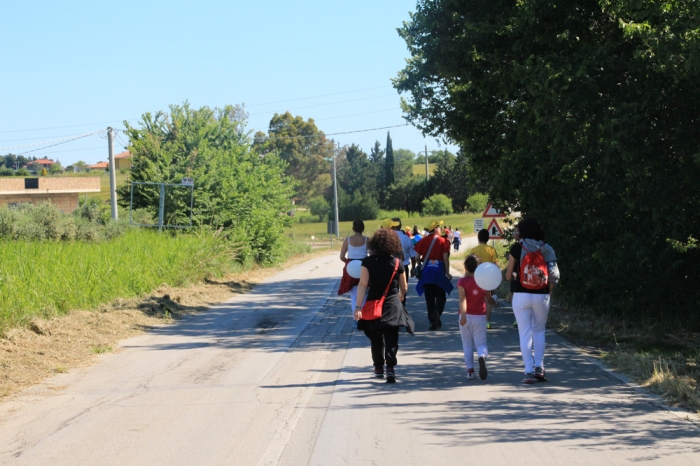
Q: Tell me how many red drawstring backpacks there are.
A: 1